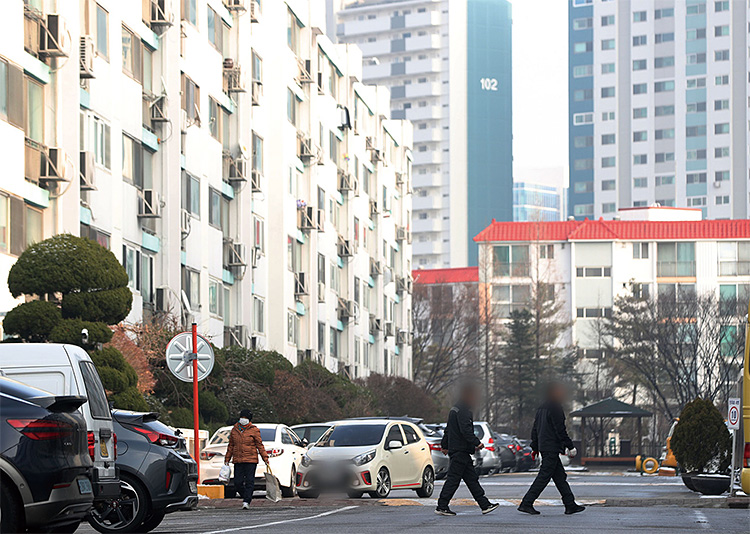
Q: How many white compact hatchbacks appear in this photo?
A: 1